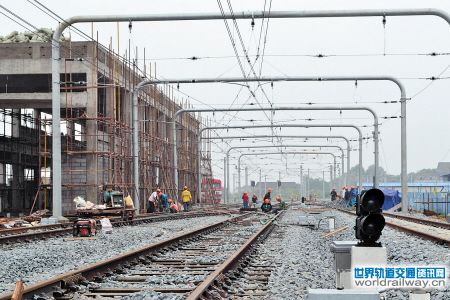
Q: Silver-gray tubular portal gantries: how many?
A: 7